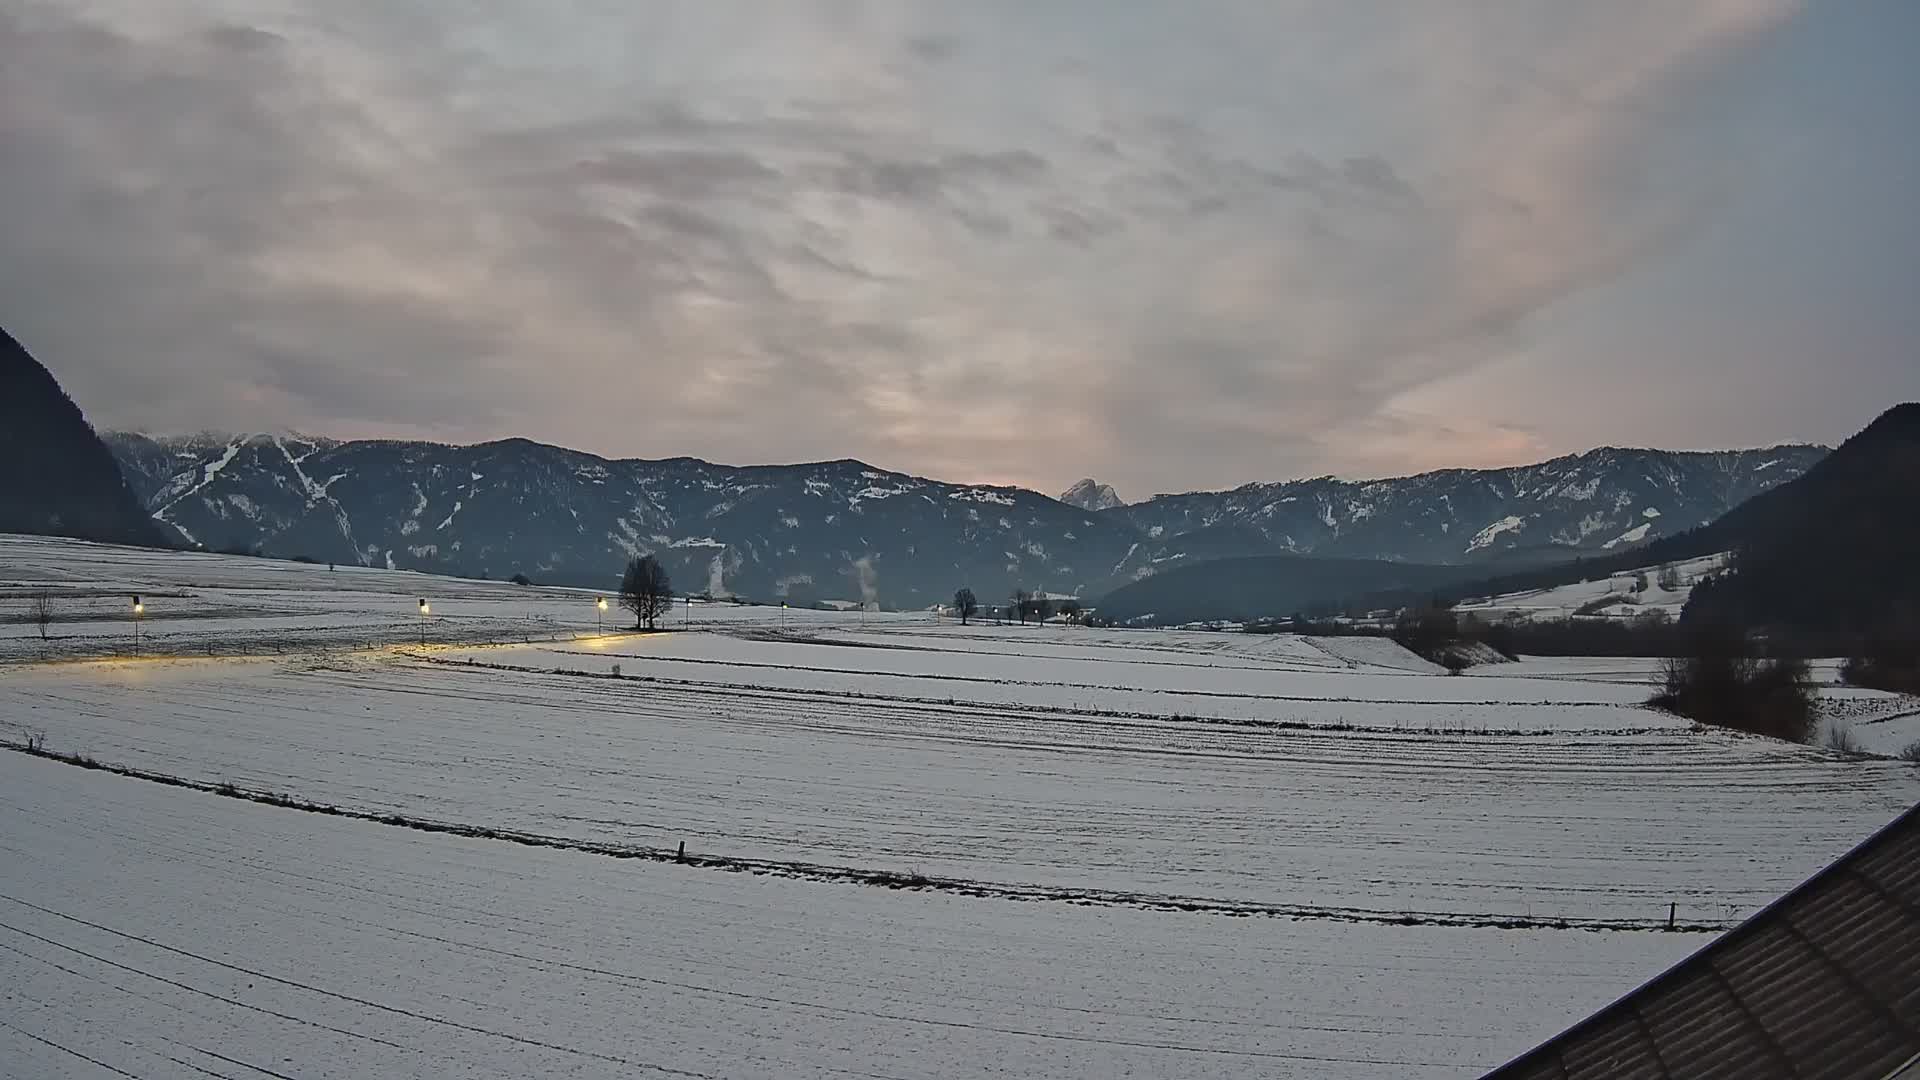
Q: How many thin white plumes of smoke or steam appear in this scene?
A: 2